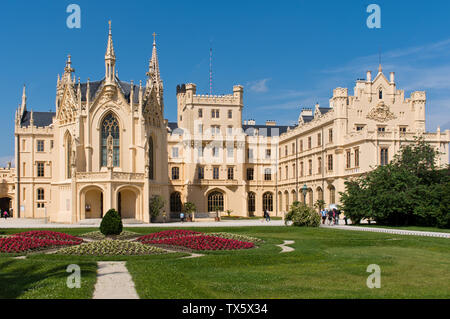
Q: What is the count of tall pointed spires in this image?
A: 3